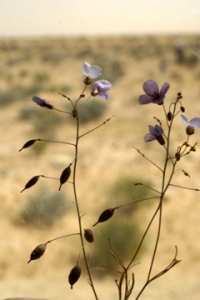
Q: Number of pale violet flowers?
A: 6